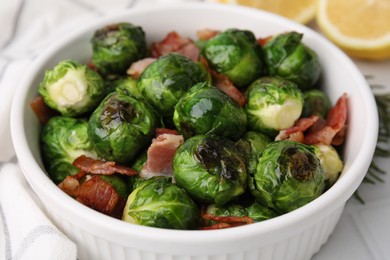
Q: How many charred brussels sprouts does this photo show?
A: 3